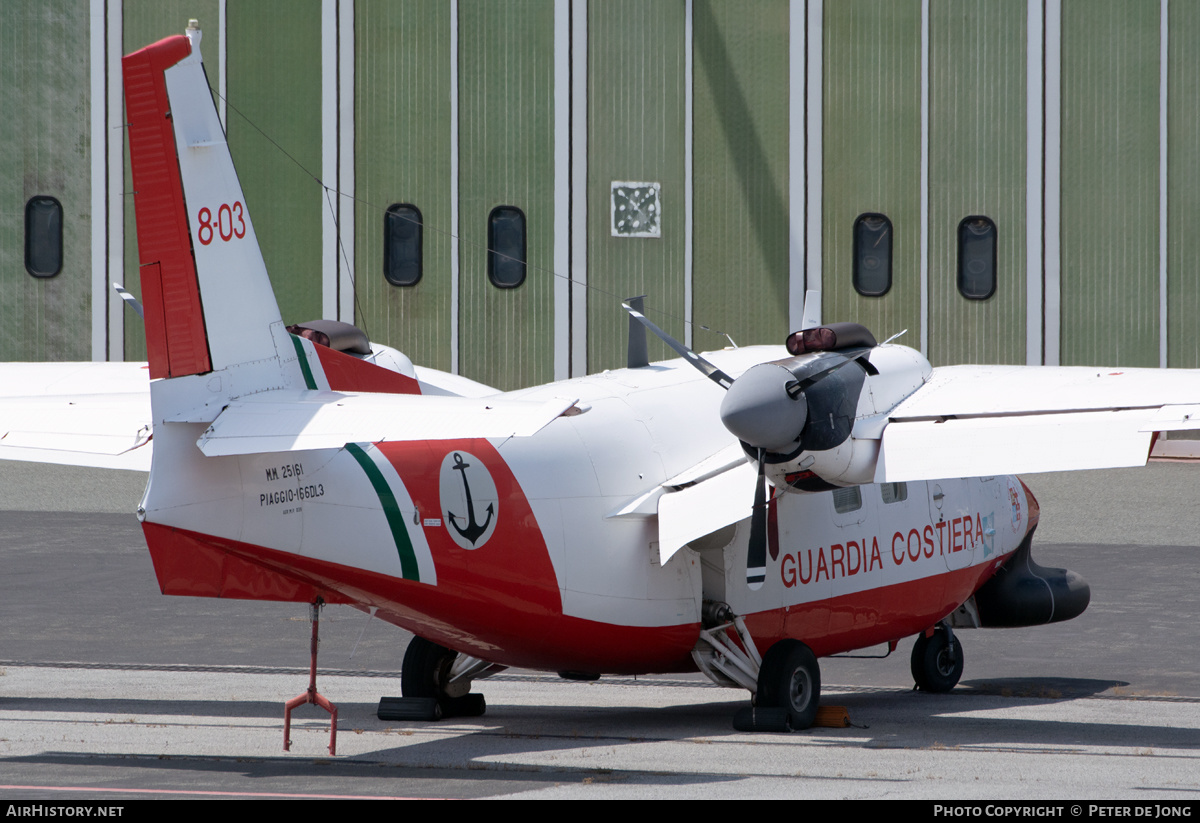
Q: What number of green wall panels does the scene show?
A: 11